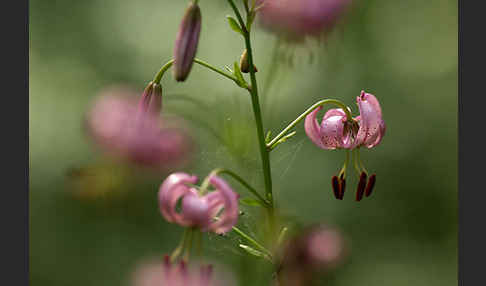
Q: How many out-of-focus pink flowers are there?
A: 4